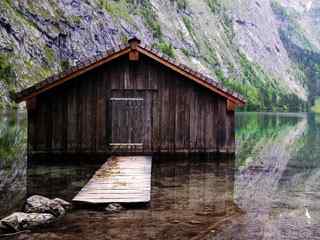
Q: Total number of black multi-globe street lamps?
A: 0